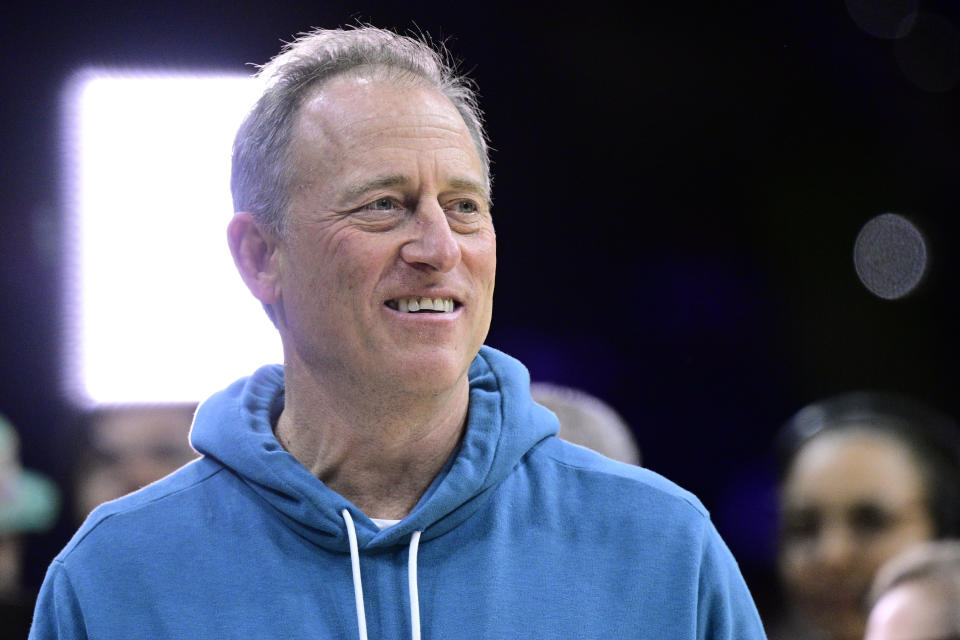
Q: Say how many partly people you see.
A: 5